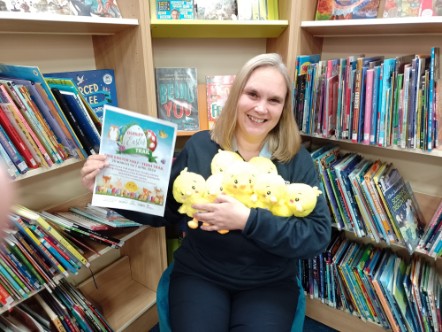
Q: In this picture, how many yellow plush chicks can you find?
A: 7